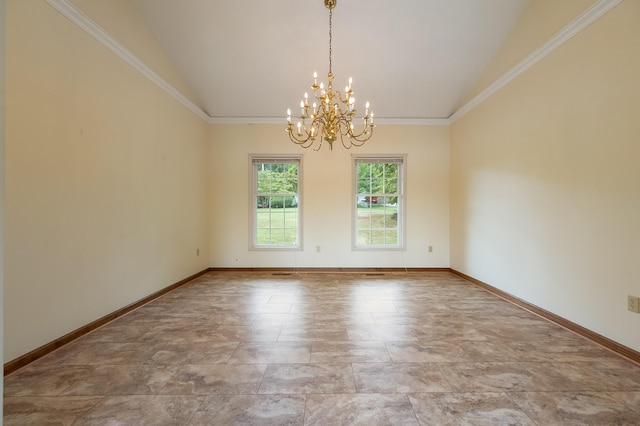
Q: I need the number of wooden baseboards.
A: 3